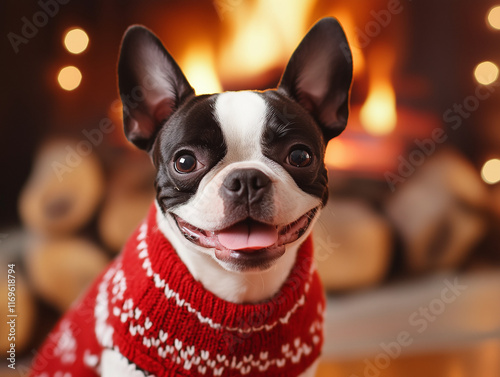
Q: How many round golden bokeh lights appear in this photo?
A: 5